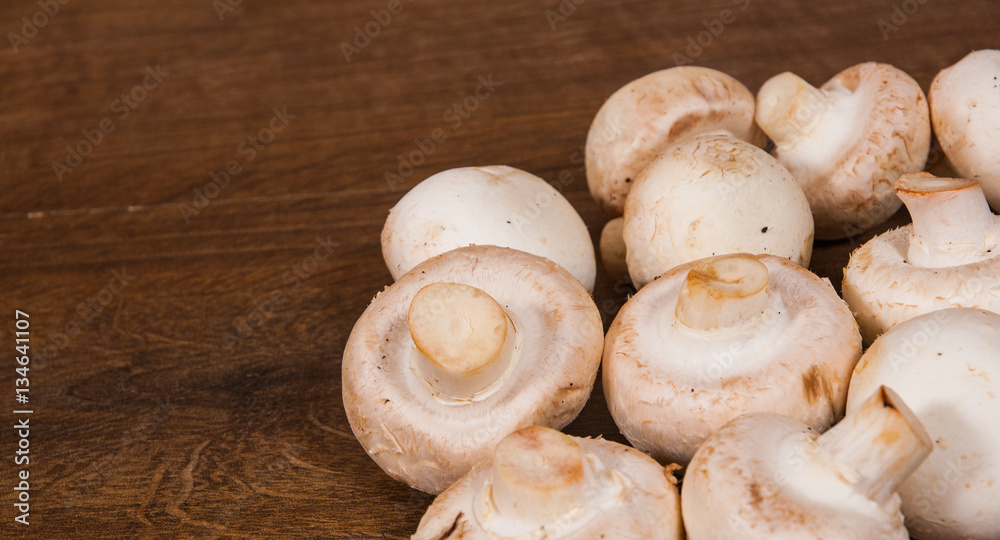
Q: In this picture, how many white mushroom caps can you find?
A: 11